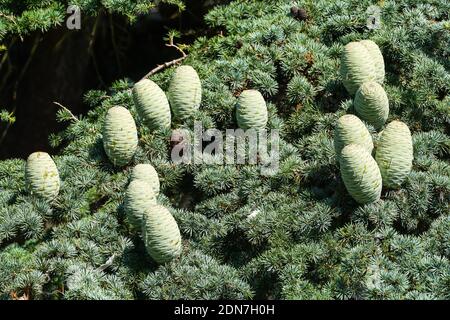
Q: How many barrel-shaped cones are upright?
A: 14